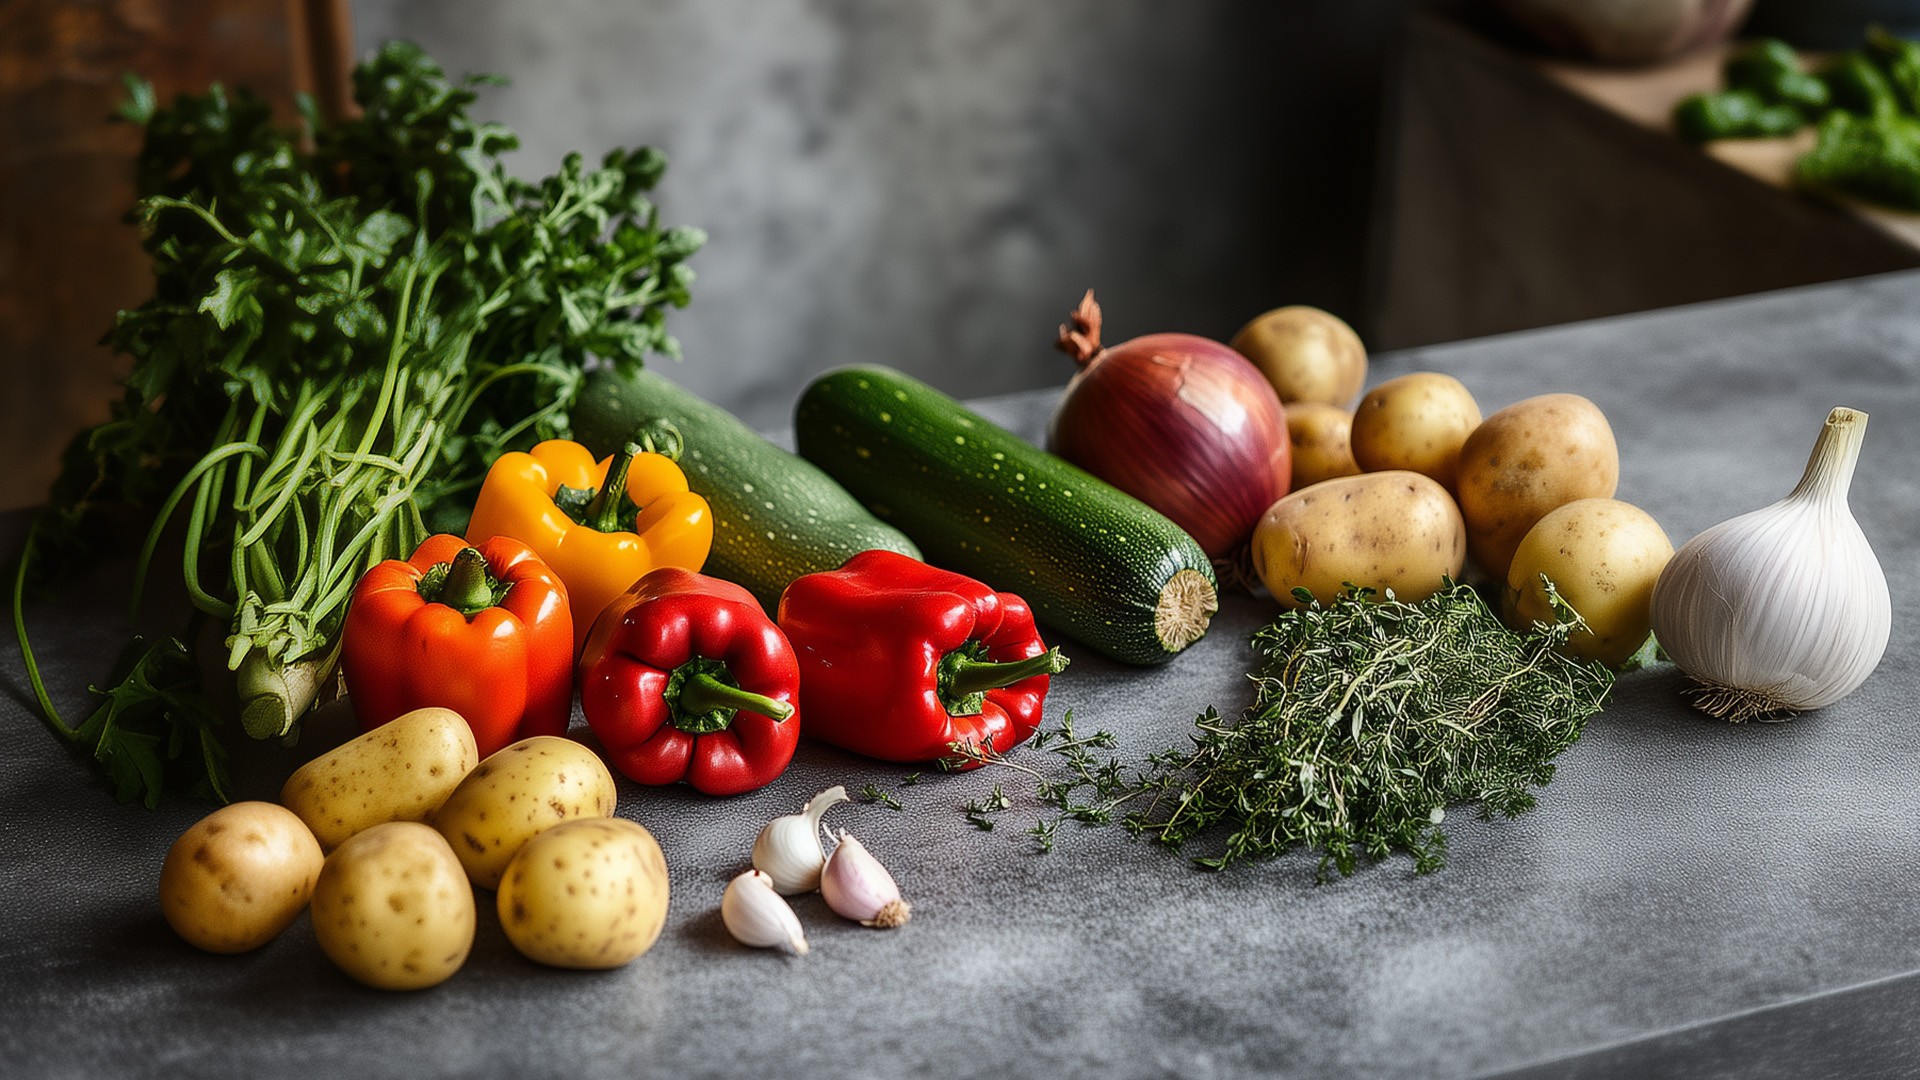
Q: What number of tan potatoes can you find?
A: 11